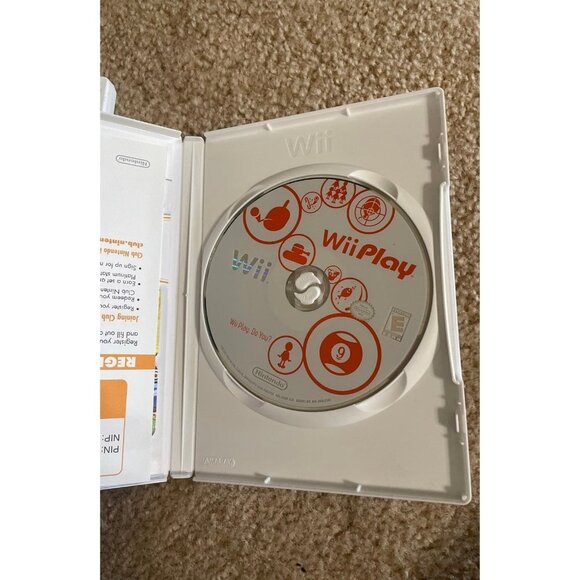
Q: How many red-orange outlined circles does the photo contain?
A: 9